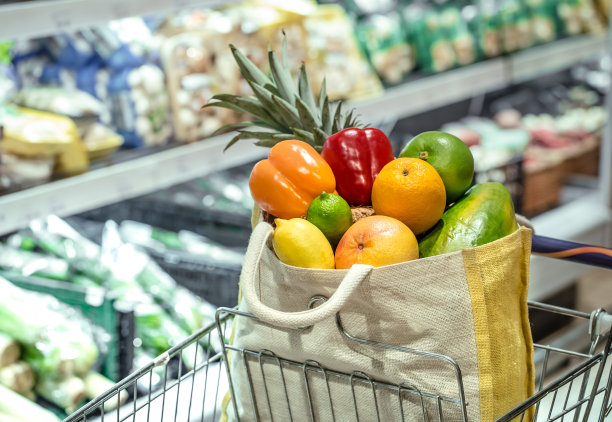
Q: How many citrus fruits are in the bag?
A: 4